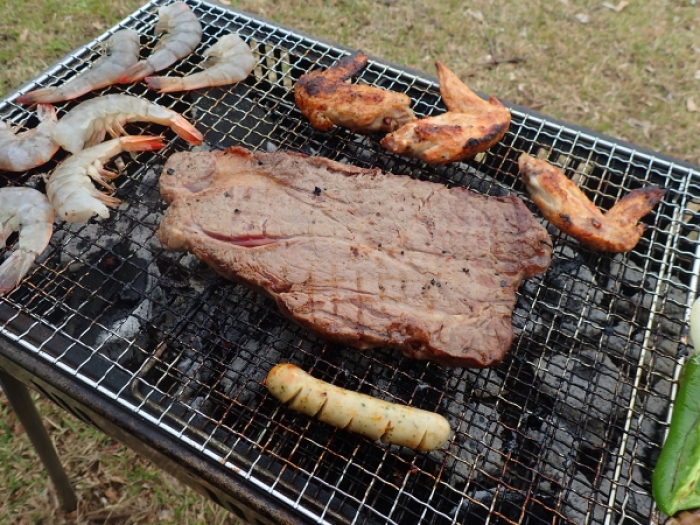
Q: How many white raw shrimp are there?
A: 7